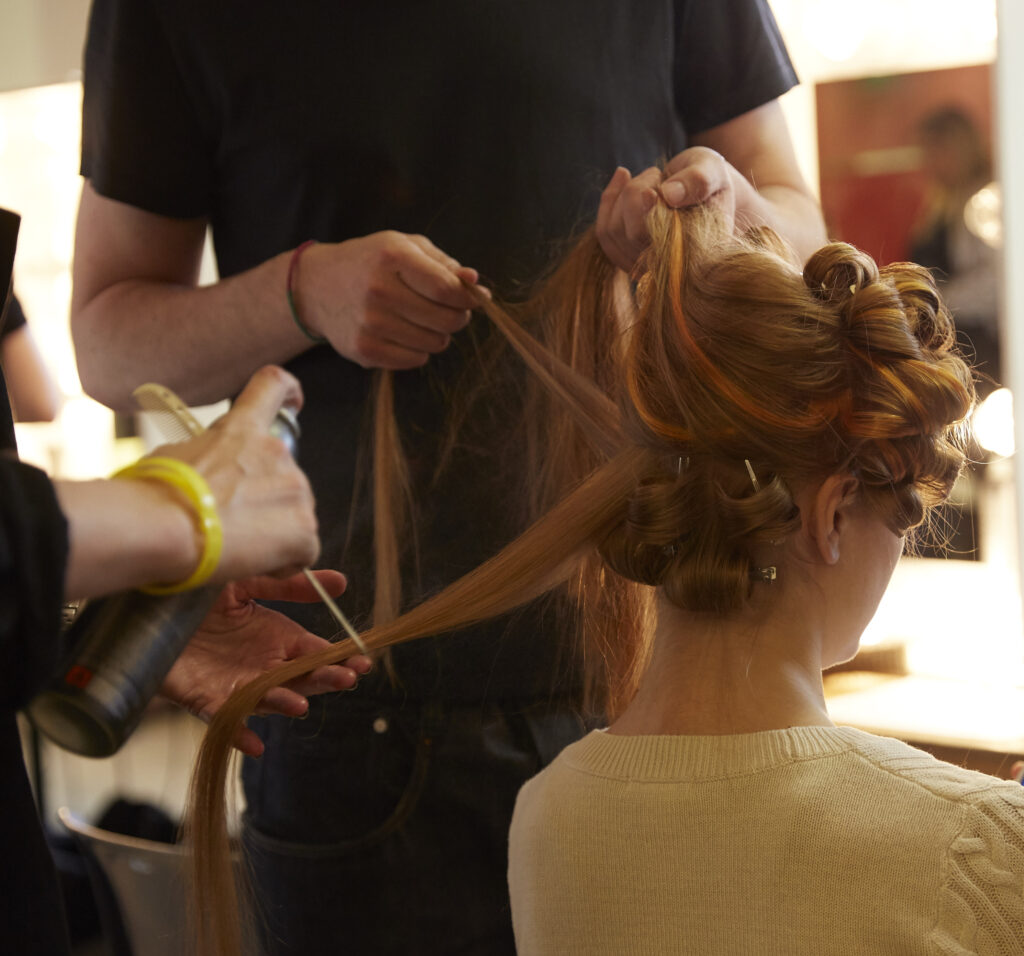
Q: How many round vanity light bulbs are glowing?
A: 2